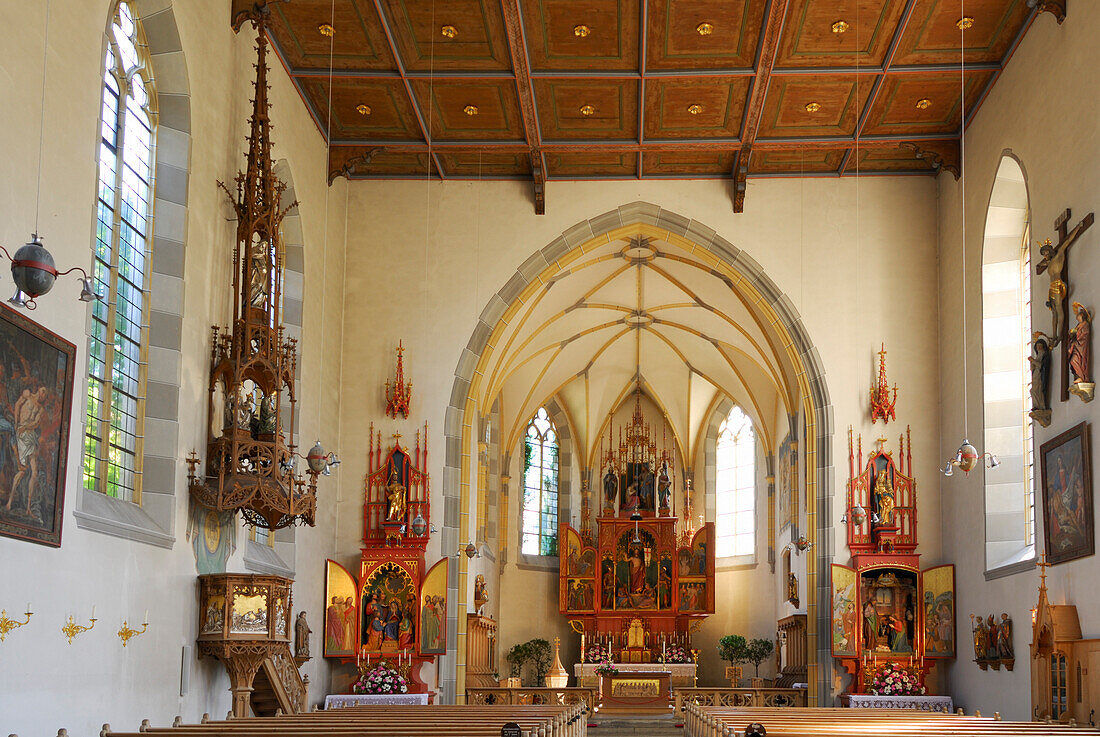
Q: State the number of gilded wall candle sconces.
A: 3